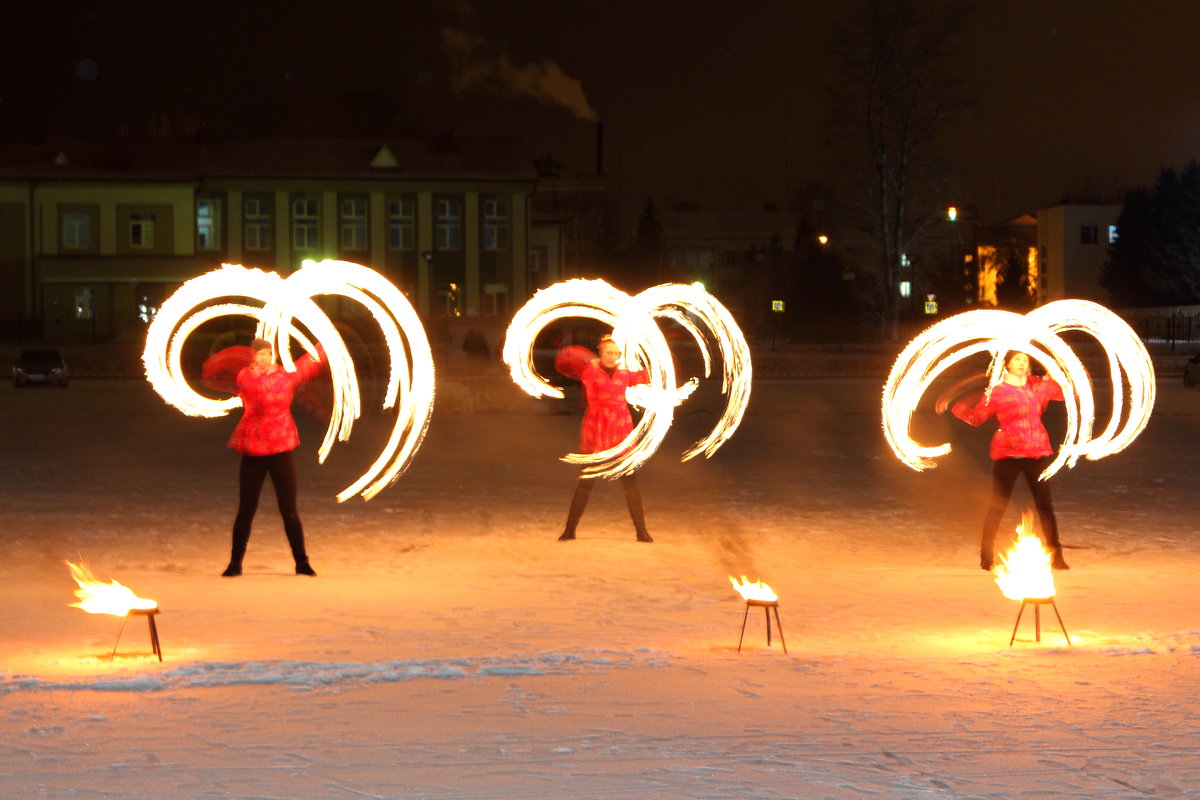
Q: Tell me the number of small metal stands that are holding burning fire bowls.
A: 3